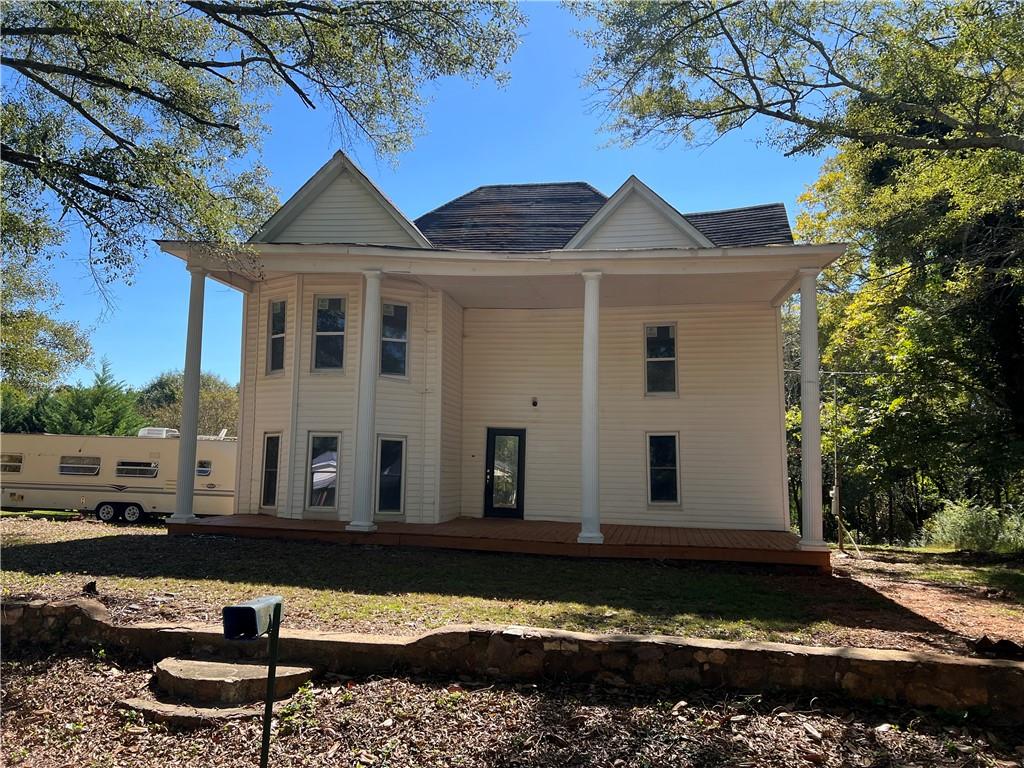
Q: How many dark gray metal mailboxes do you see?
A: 1